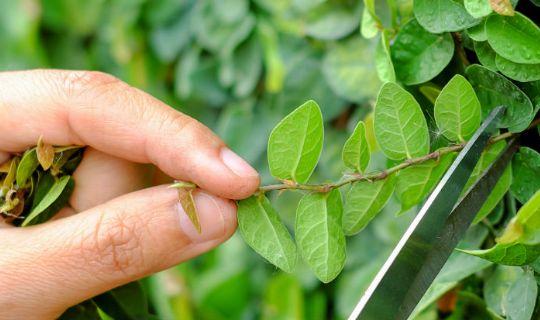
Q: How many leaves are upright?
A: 4